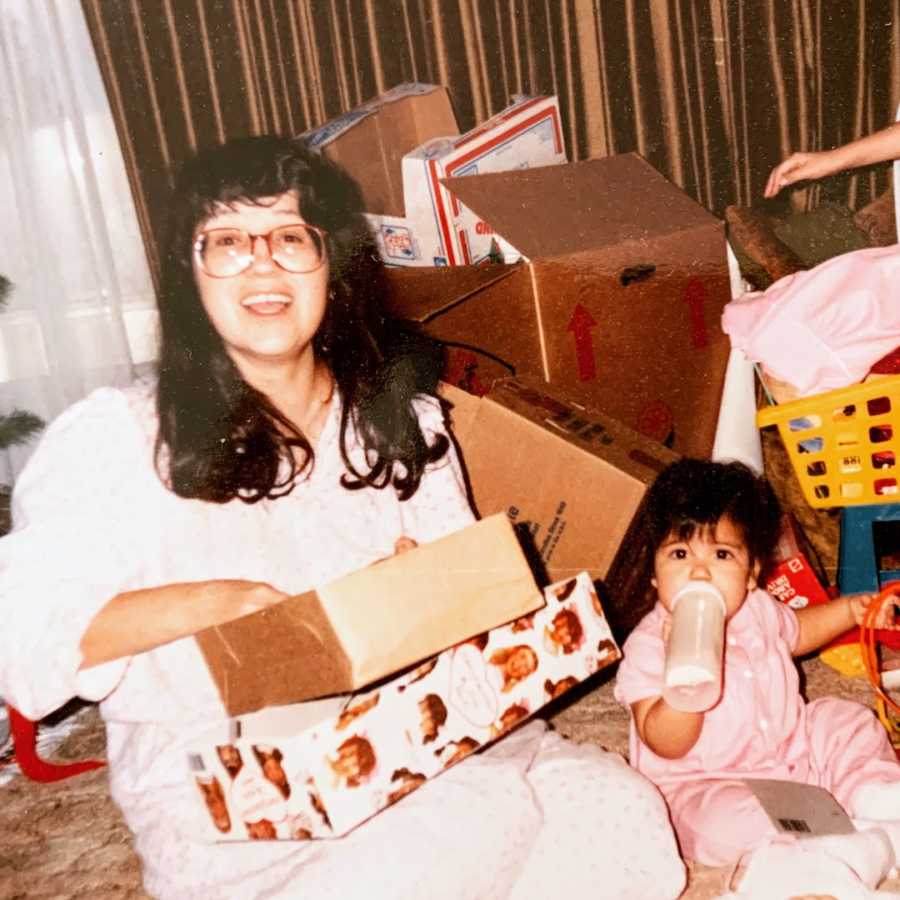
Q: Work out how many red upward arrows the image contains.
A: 2